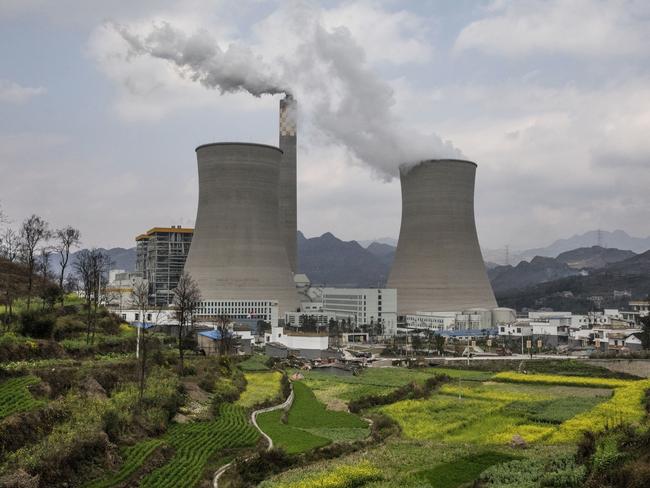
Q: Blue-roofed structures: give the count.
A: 3